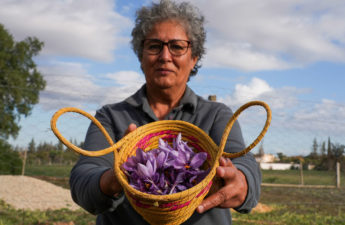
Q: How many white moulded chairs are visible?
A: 0